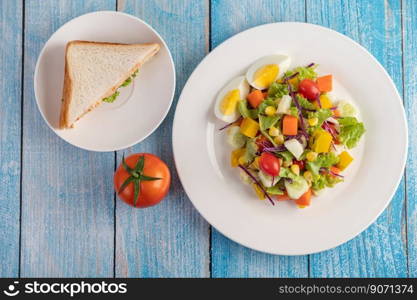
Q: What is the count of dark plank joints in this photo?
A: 5